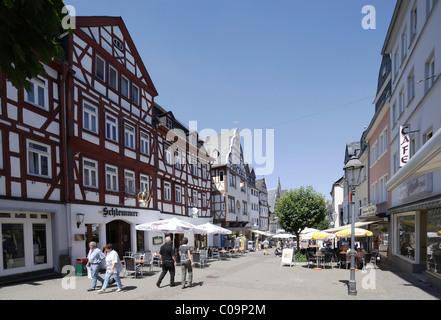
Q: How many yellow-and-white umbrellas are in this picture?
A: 2